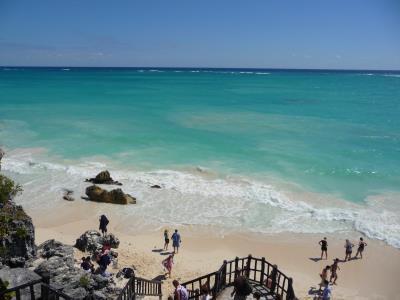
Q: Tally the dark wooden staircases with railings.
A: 1